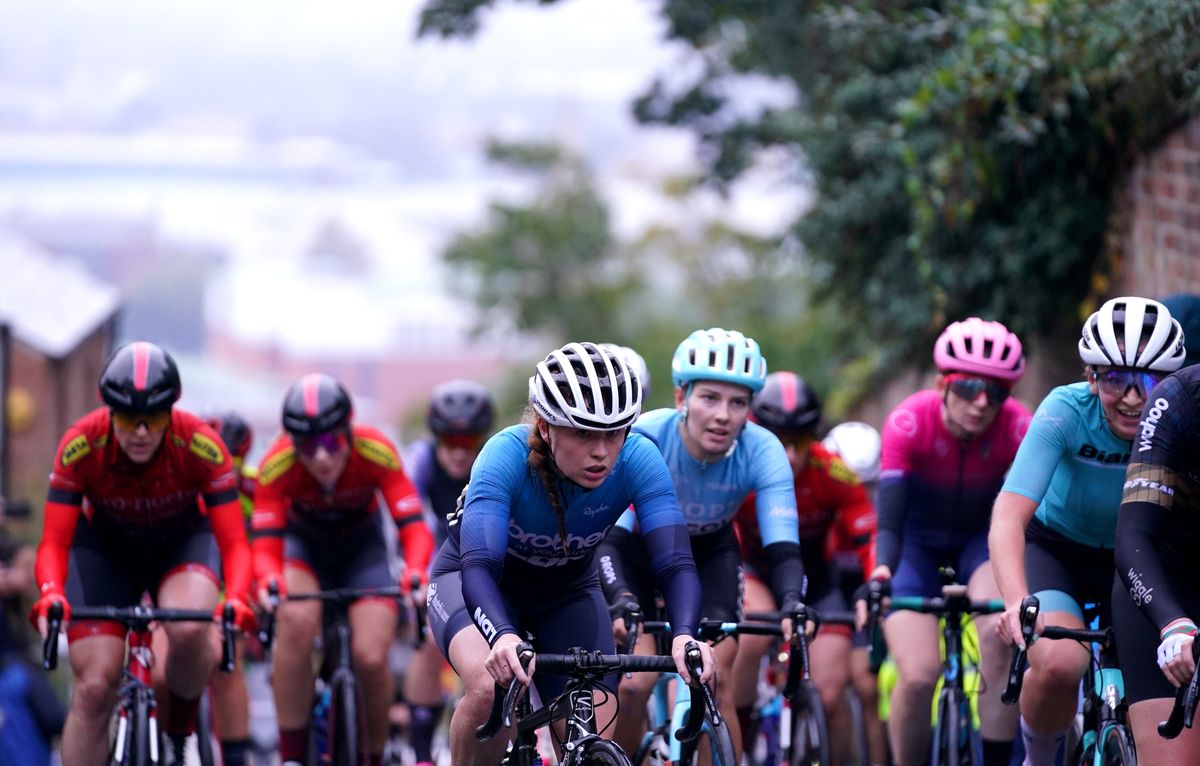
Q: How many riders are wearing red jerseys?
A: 3